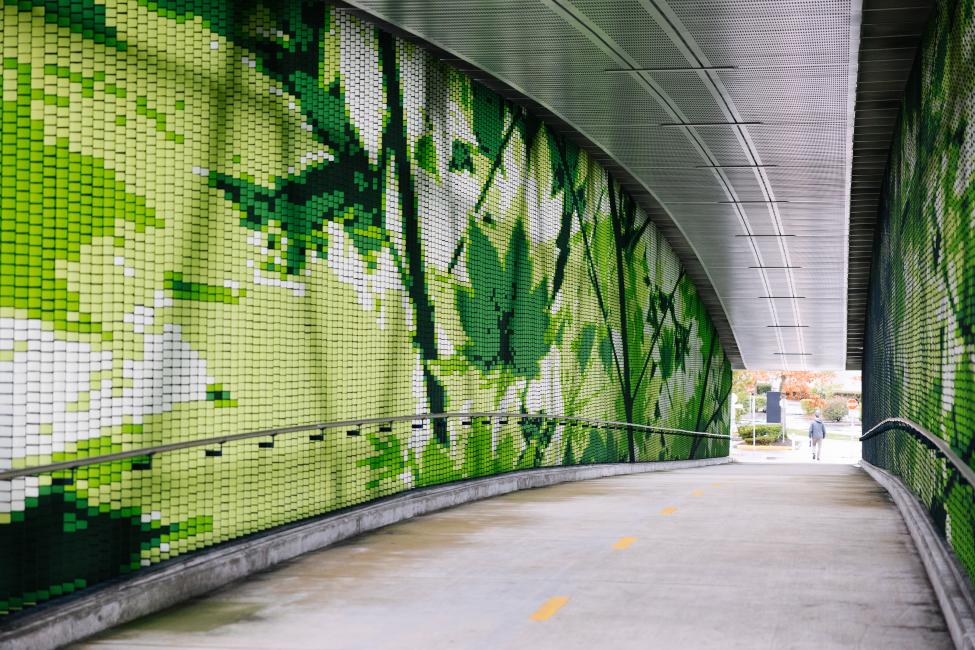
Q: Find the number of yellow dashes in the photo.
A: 5